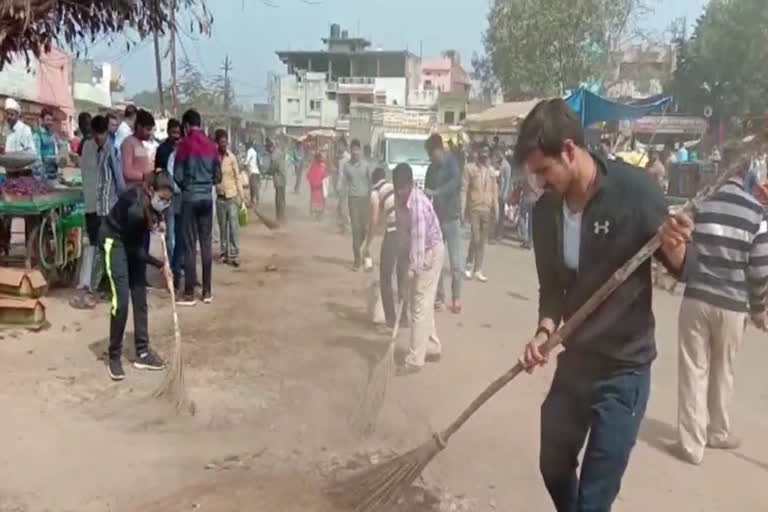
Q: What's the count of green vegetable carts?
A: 1